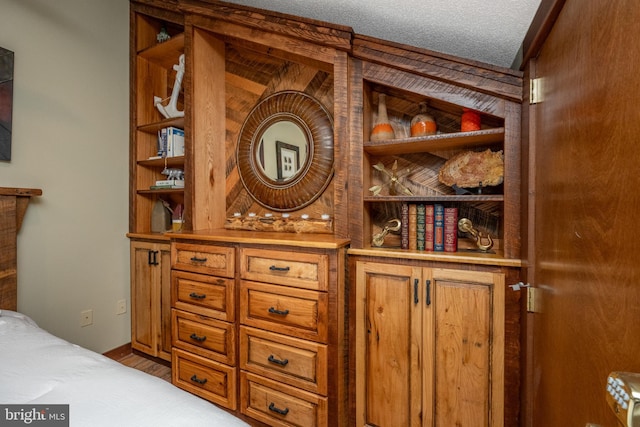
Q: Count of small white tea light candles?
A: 6